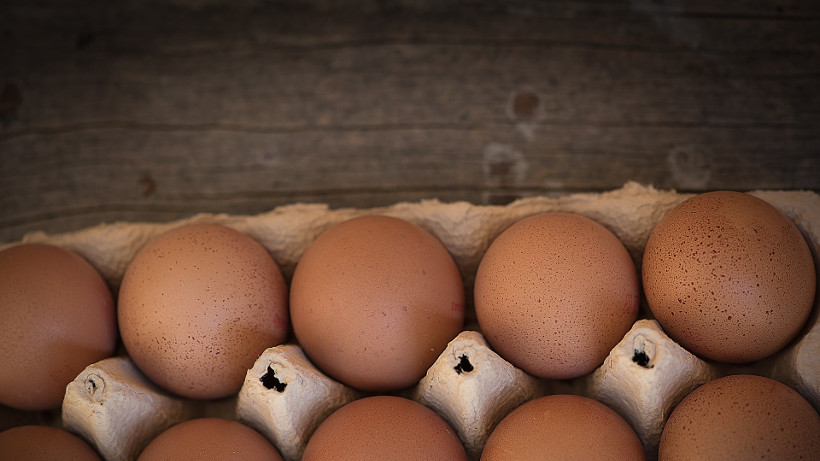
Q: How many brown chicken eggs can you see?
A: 10